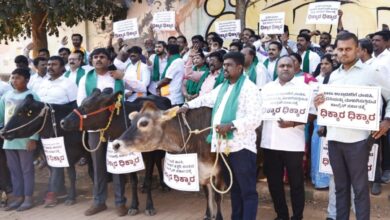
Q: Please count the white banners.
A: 11